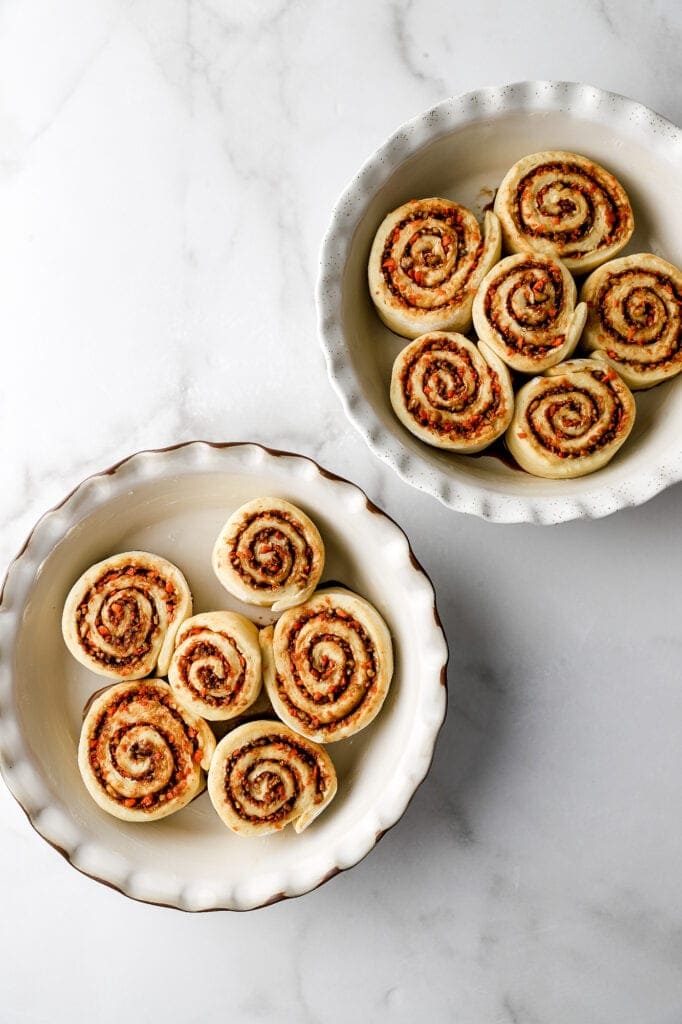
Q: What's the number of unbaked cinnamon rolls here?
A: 12